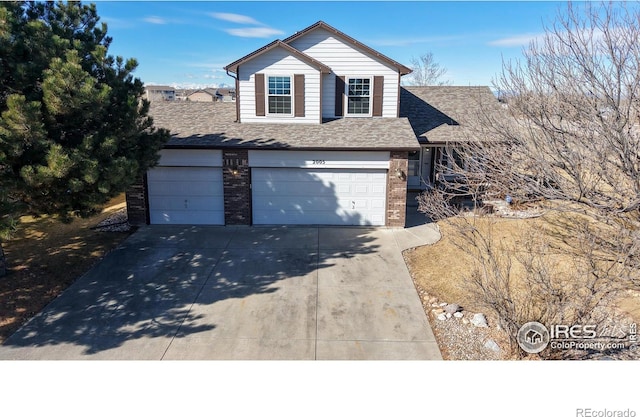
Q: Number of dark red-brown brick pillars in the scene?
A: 3